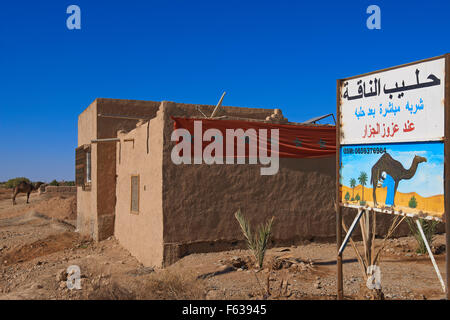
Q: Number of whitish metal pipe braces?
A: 2